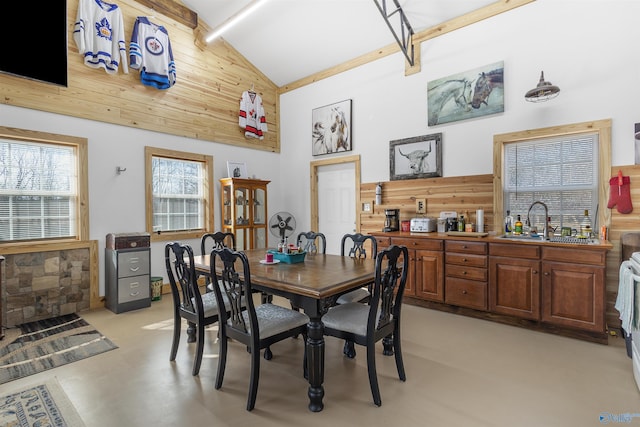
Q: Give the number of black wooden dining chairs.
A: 6